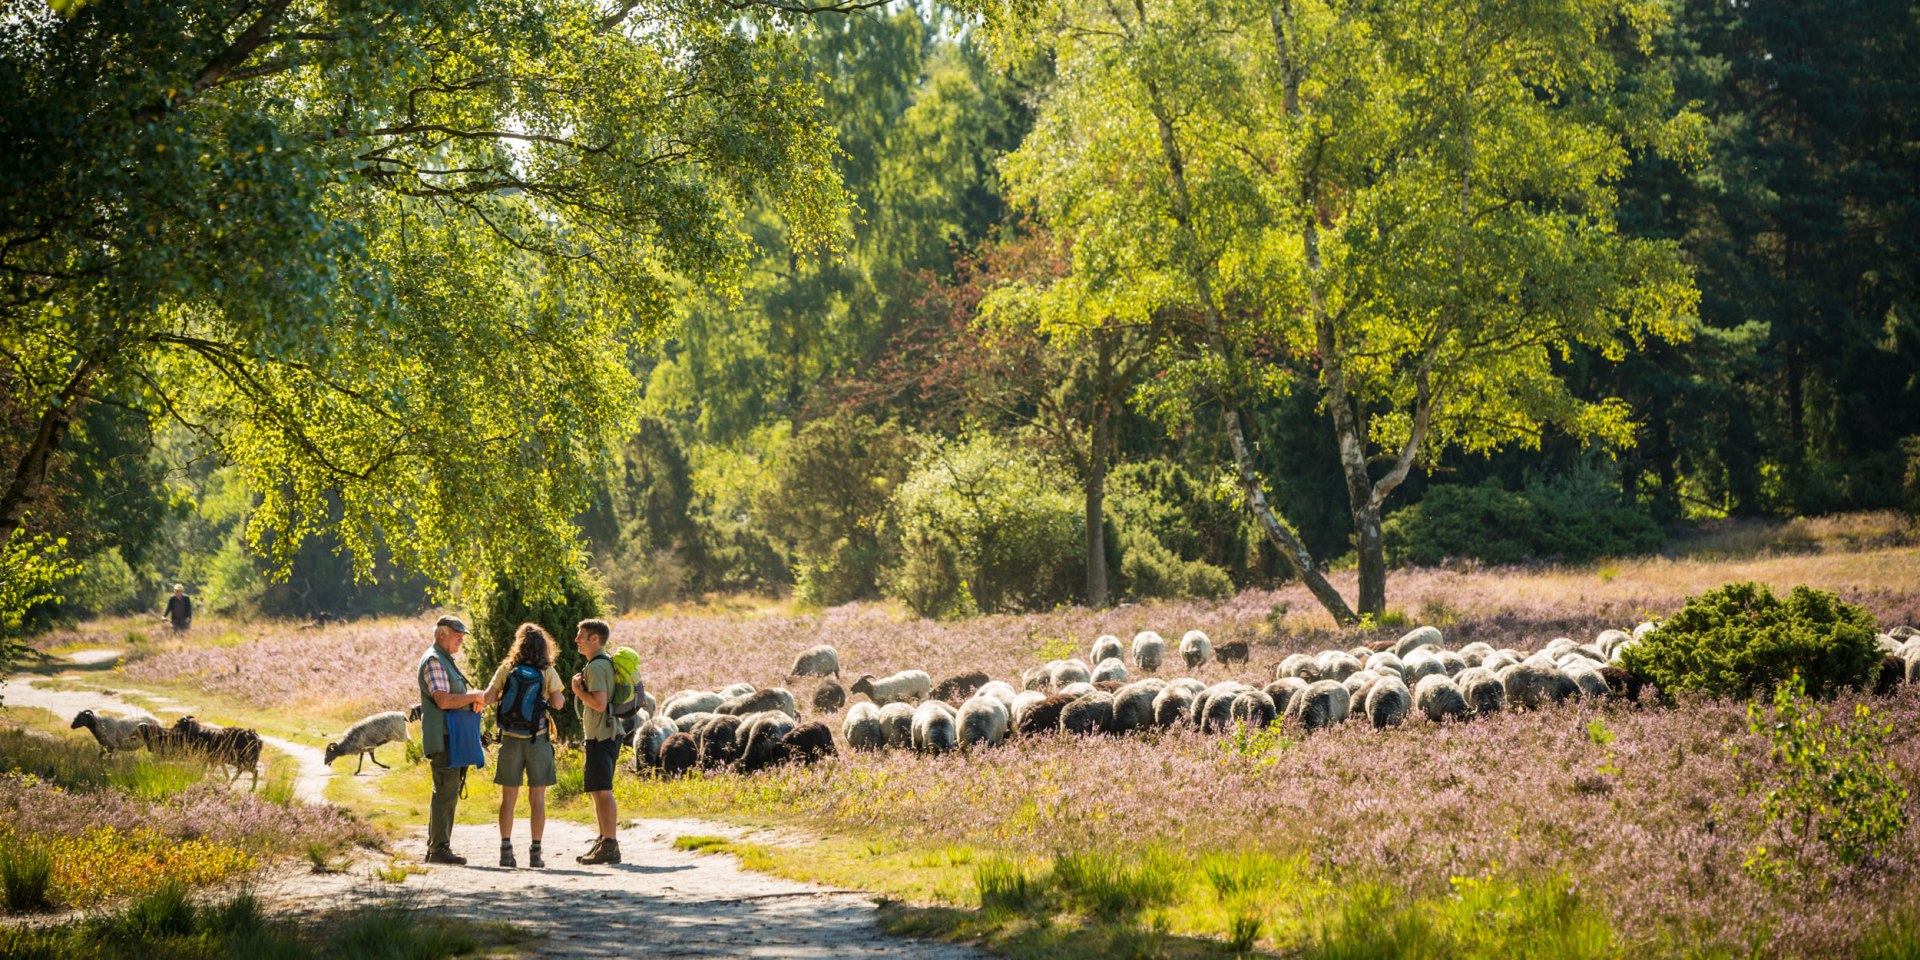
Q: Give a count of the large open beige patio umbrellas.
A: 0